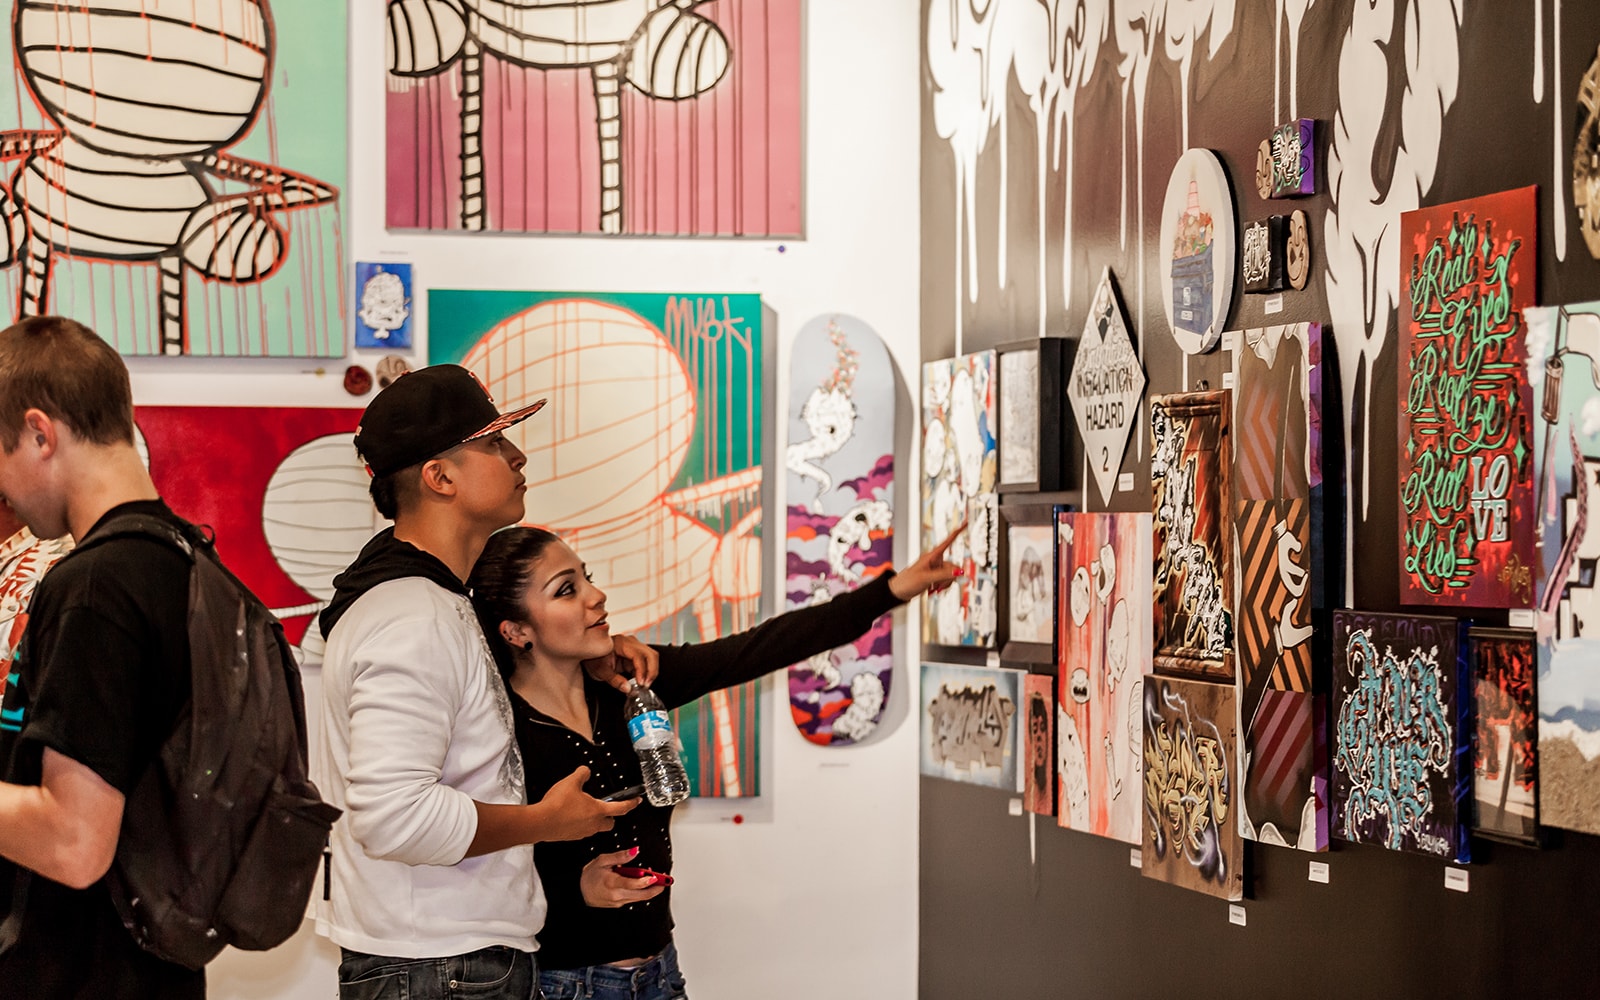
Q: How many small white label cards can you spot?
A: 11